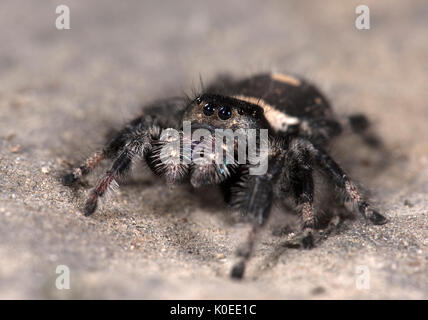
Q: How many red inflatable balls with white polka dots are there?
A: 0